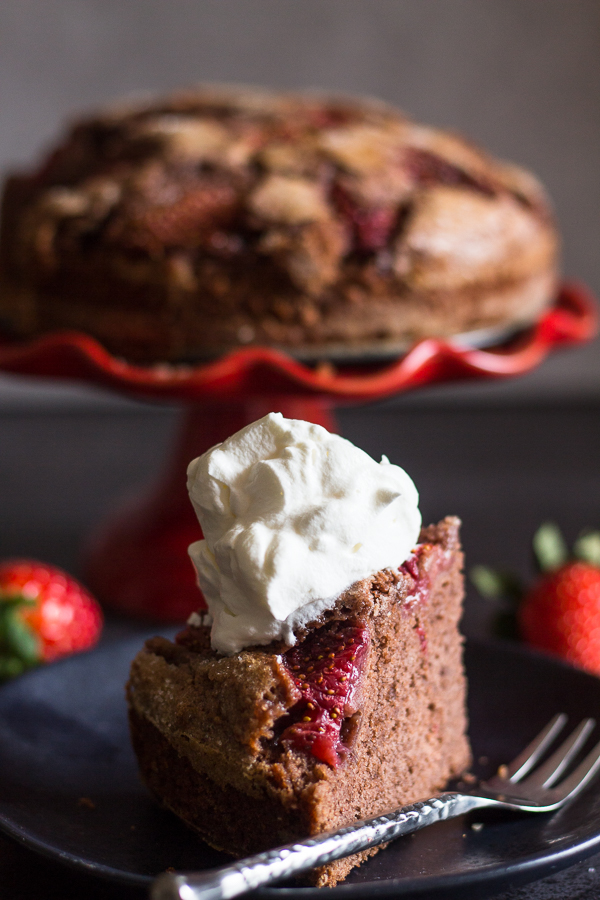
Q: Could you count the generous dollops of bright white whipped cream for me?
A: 1